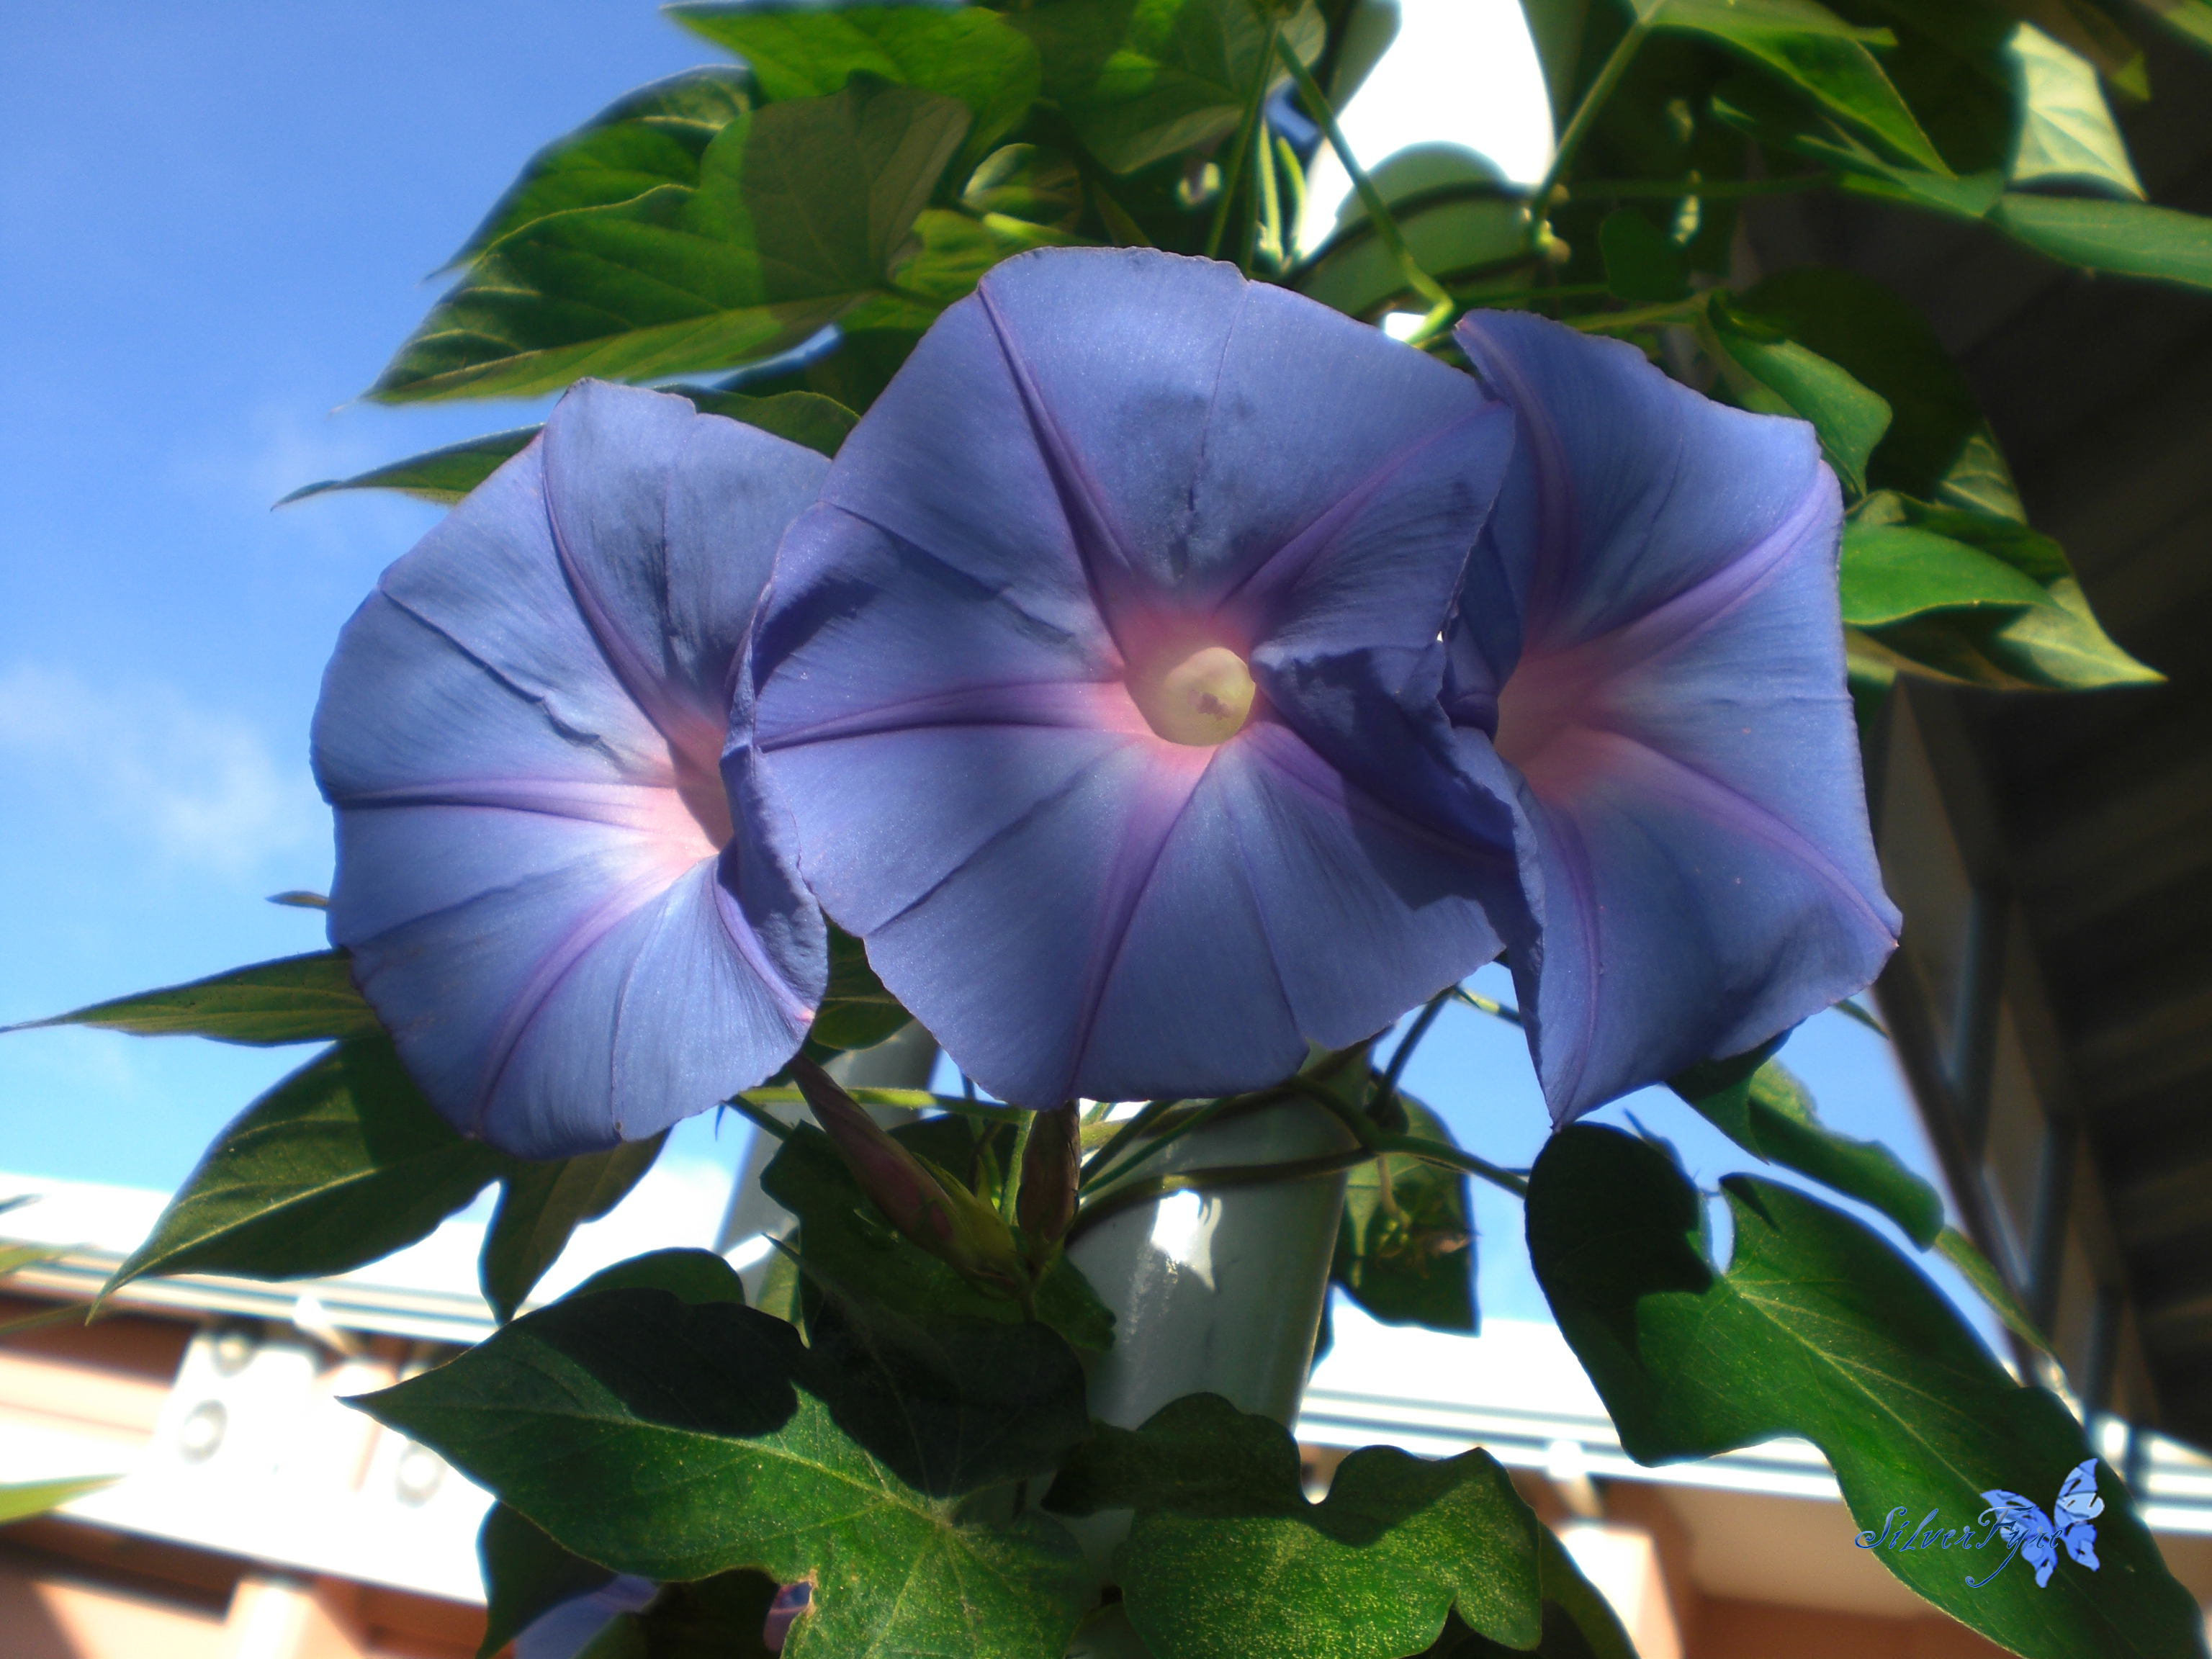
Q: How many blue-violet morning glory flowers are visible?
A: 3